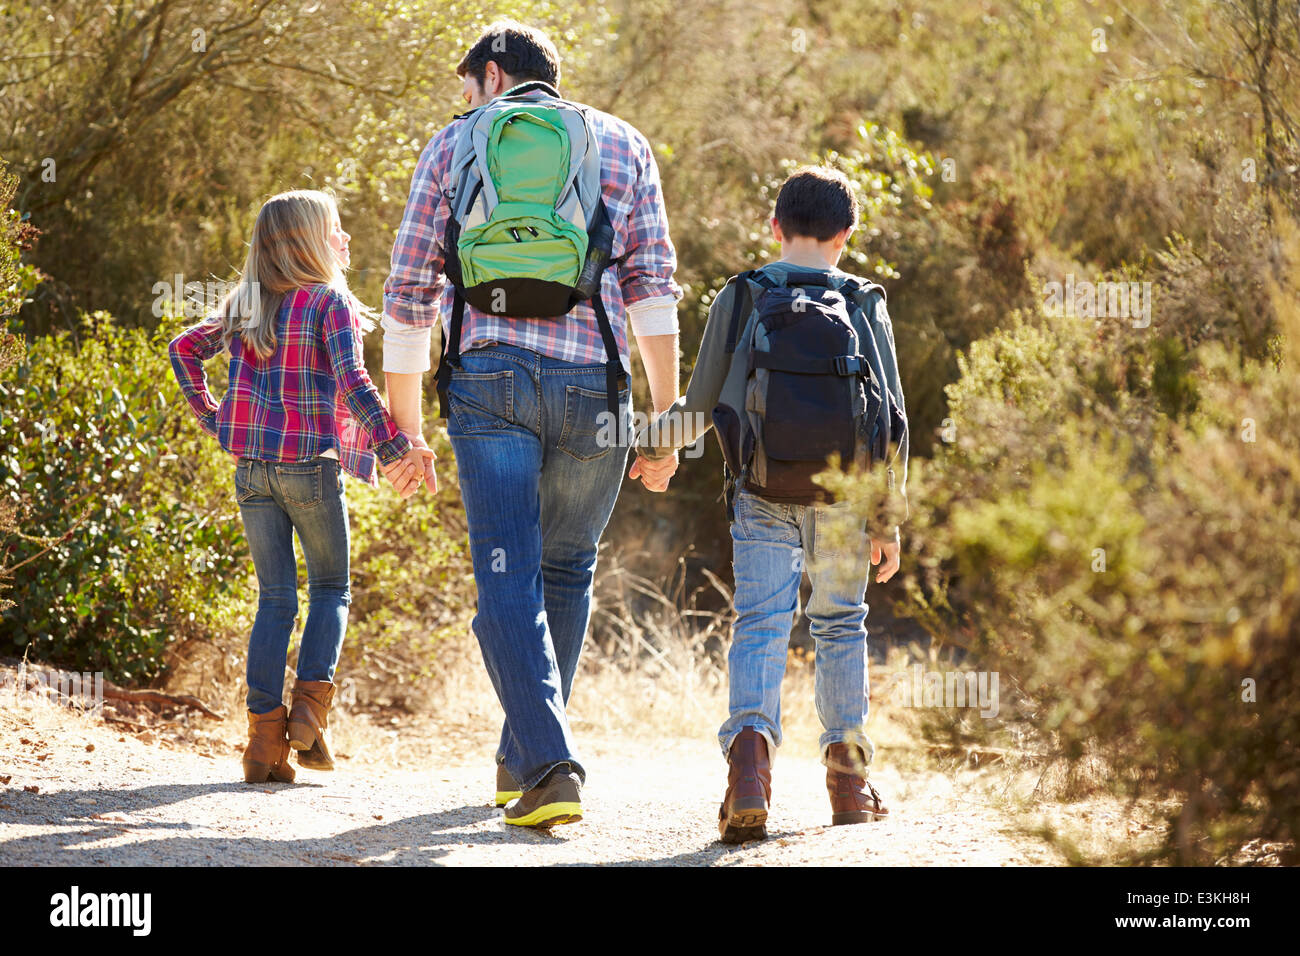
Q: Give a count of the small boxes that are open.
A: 0